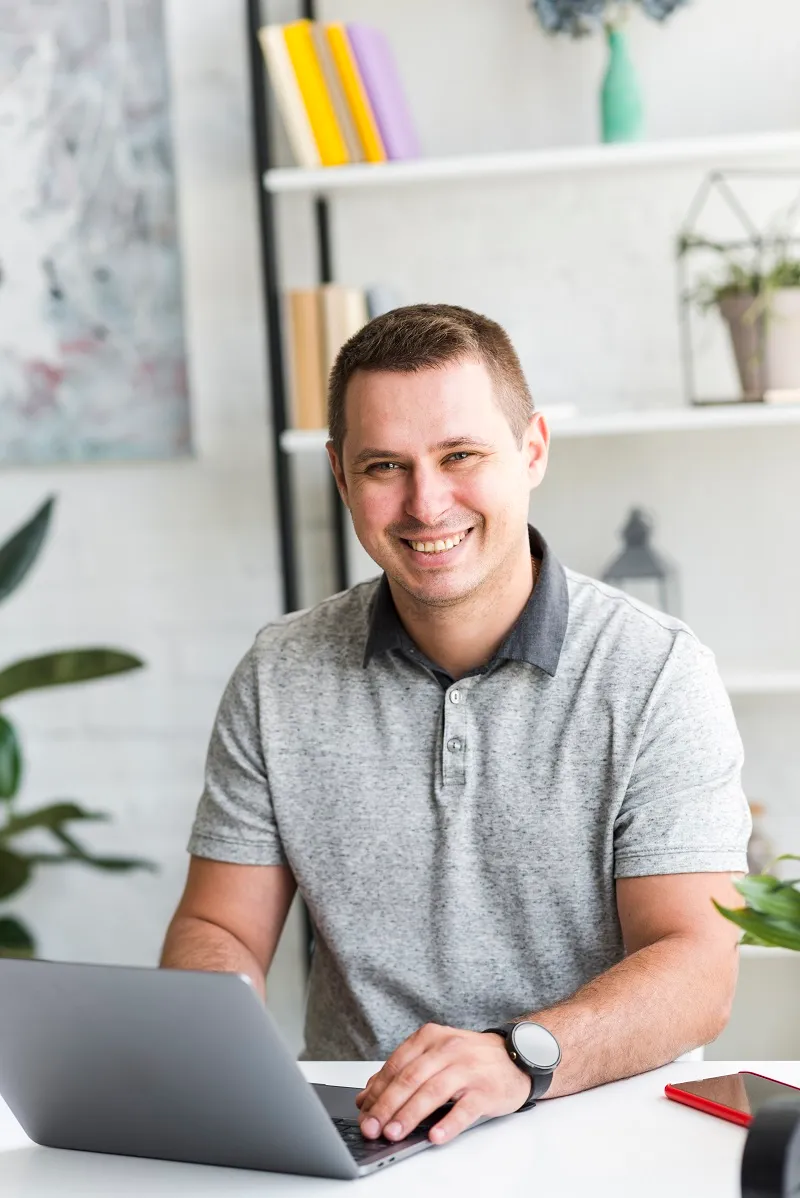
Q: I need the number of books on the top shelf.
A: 5